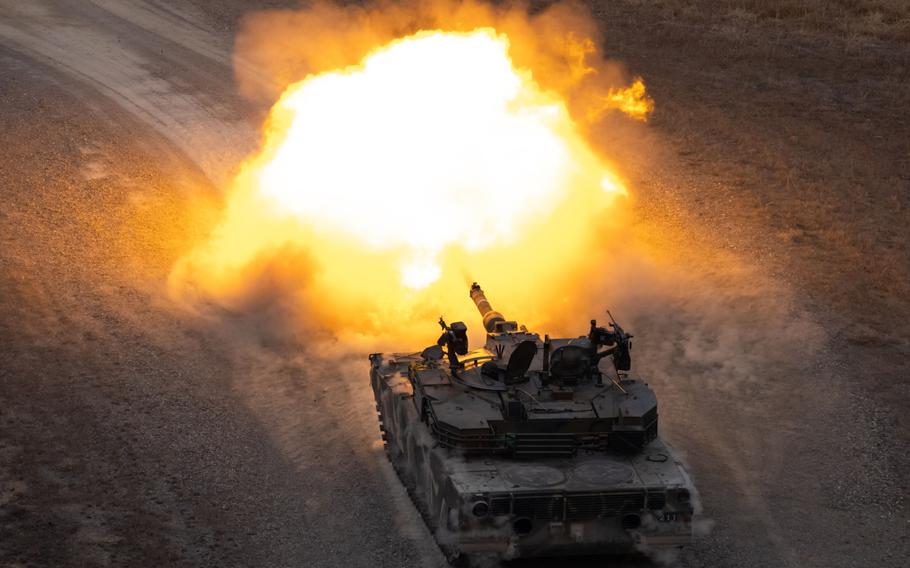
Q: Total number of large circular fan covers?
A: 2